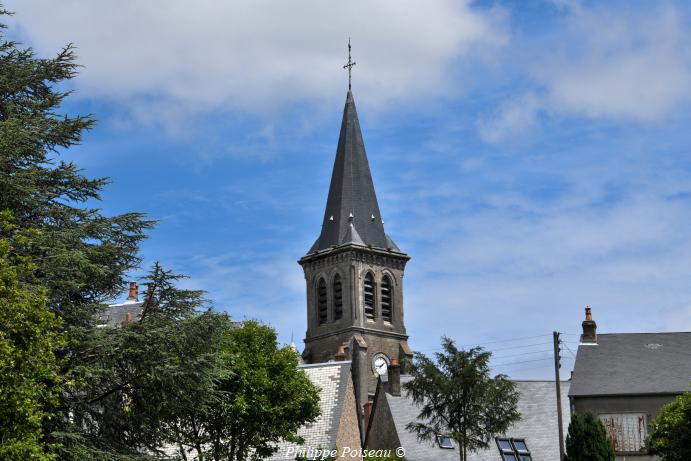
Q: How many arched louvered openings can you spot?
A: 4